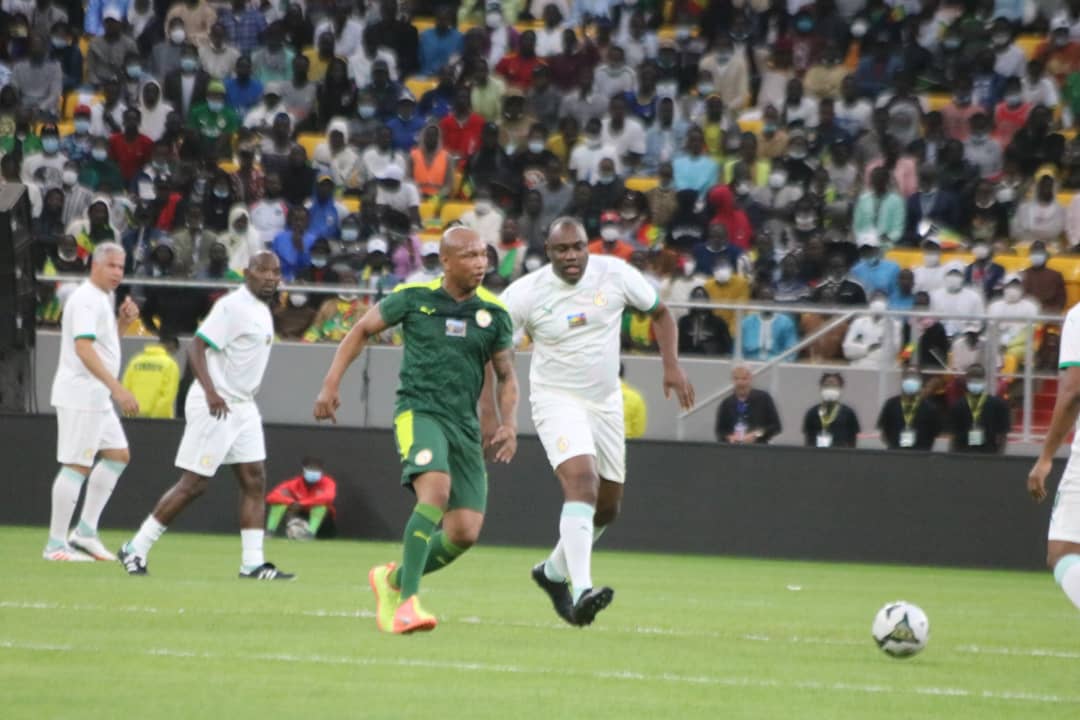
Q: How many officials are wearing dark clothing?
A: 4